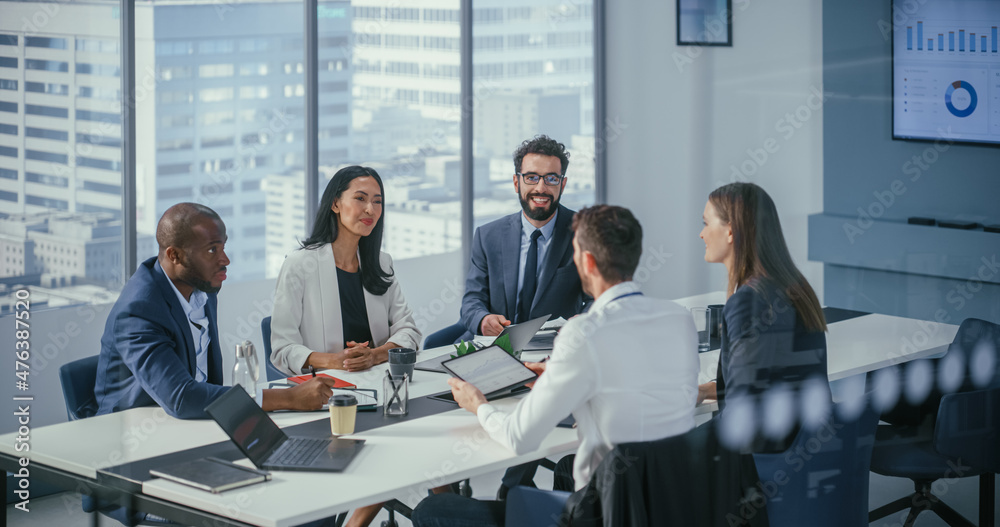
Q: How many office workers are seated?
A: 5